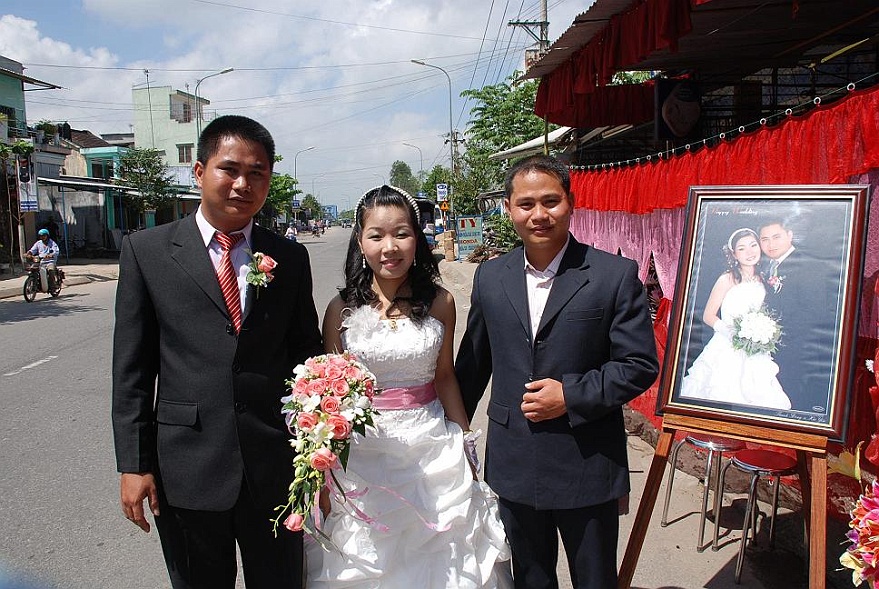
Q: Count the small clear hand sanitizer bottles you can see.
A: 0